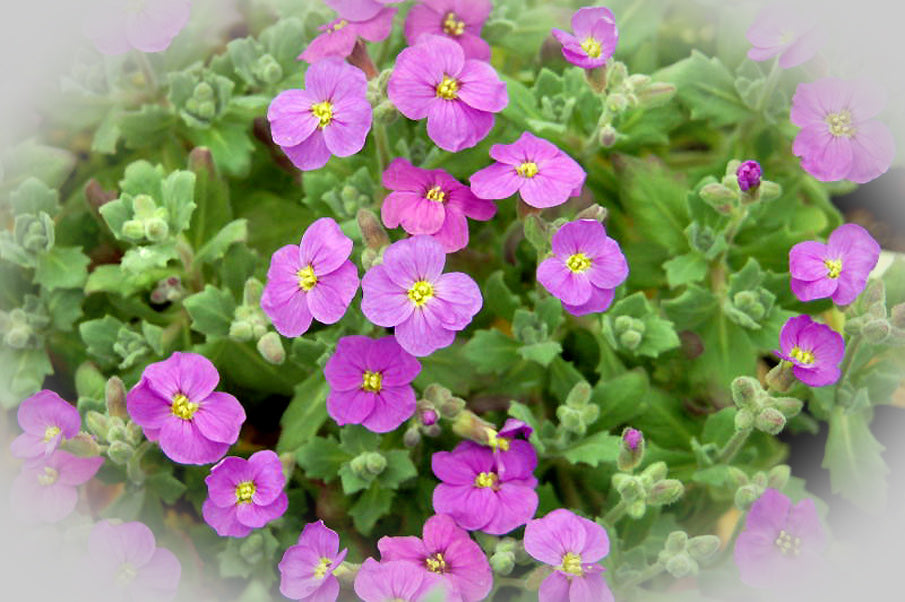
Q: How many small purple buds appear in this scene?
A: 3